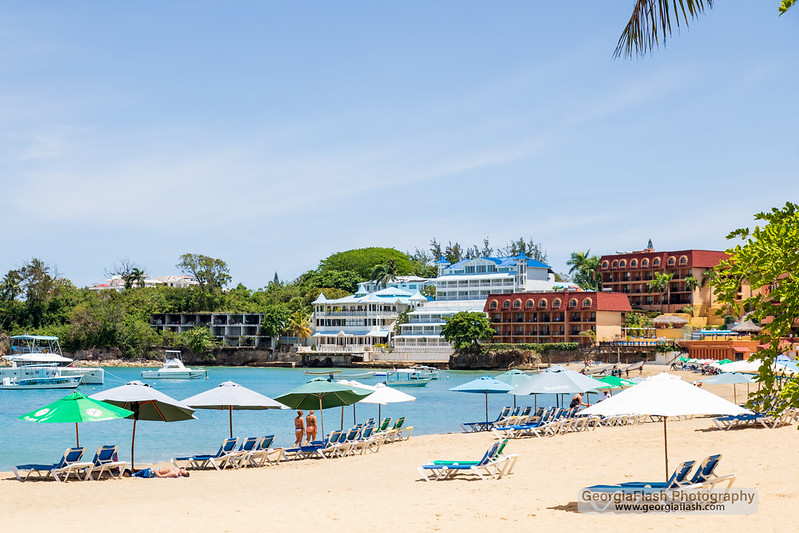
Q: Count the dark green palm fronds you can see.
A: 1